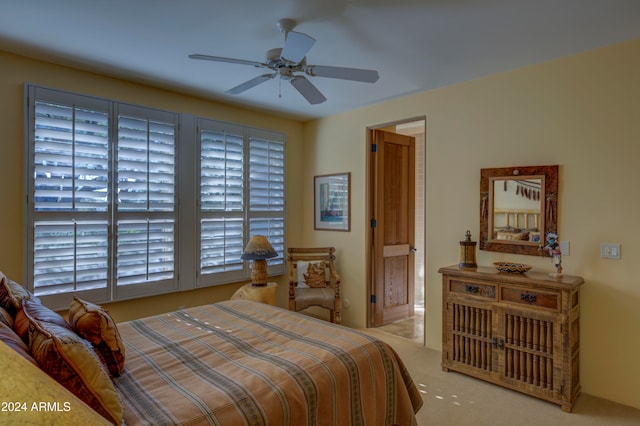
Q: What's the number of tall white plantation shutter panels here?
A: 4